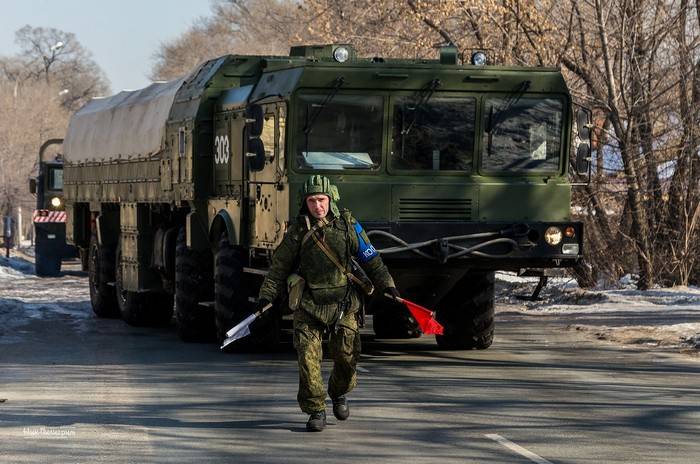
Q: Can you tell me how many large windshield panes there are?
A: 3